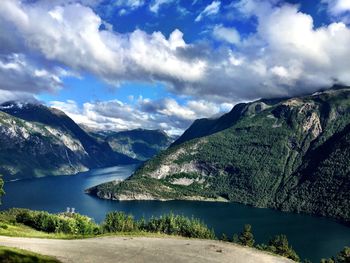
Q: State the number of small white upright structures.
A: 2